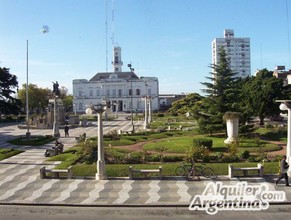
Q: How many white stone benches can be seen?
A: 3